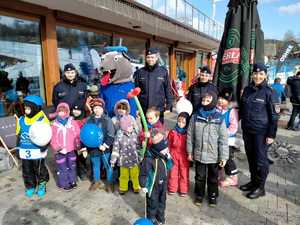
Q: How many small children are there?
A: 11